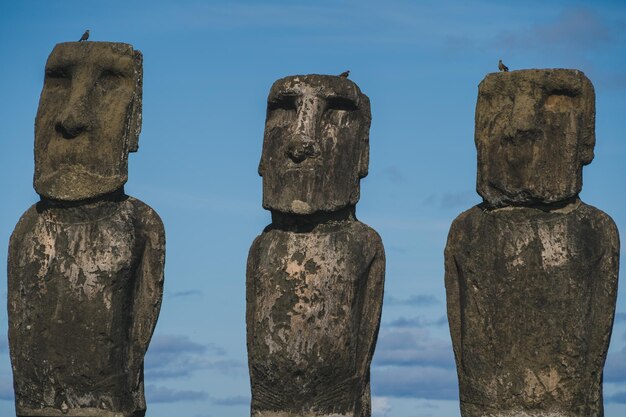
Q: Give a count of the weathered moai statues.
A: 3